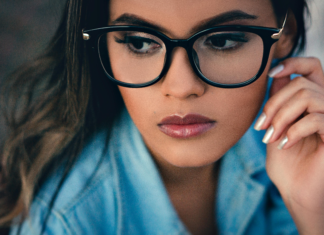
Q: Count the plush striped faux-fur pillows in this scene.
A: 0